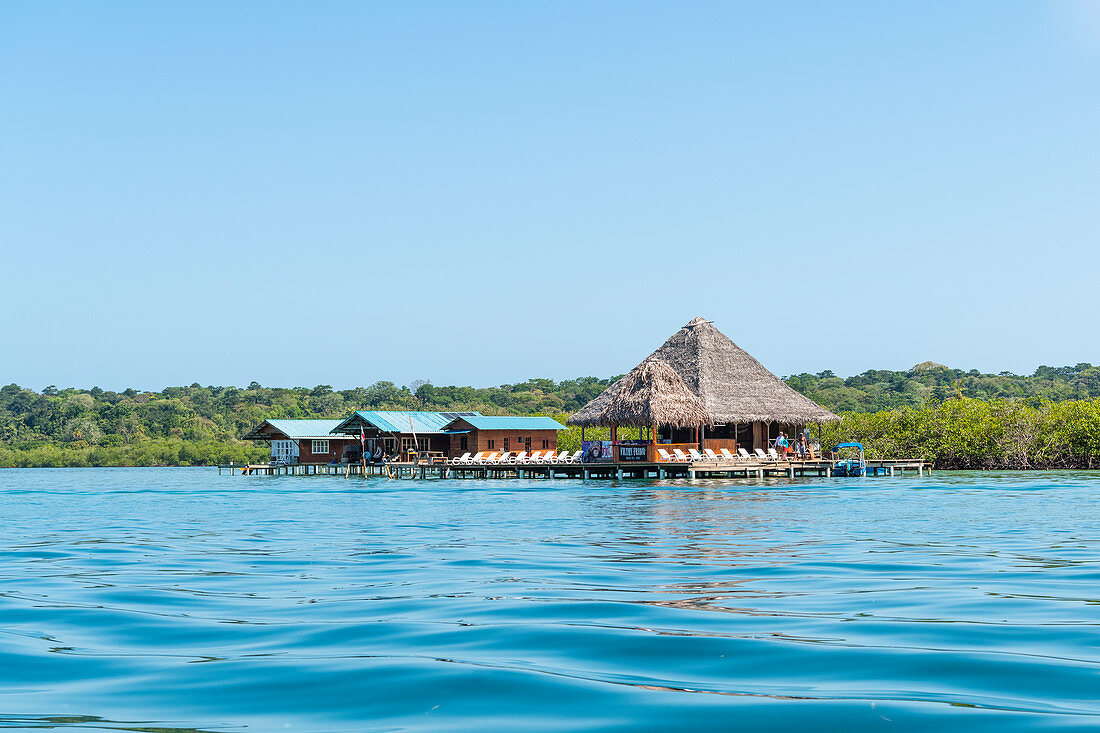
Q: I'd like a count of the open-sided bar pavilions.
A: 1